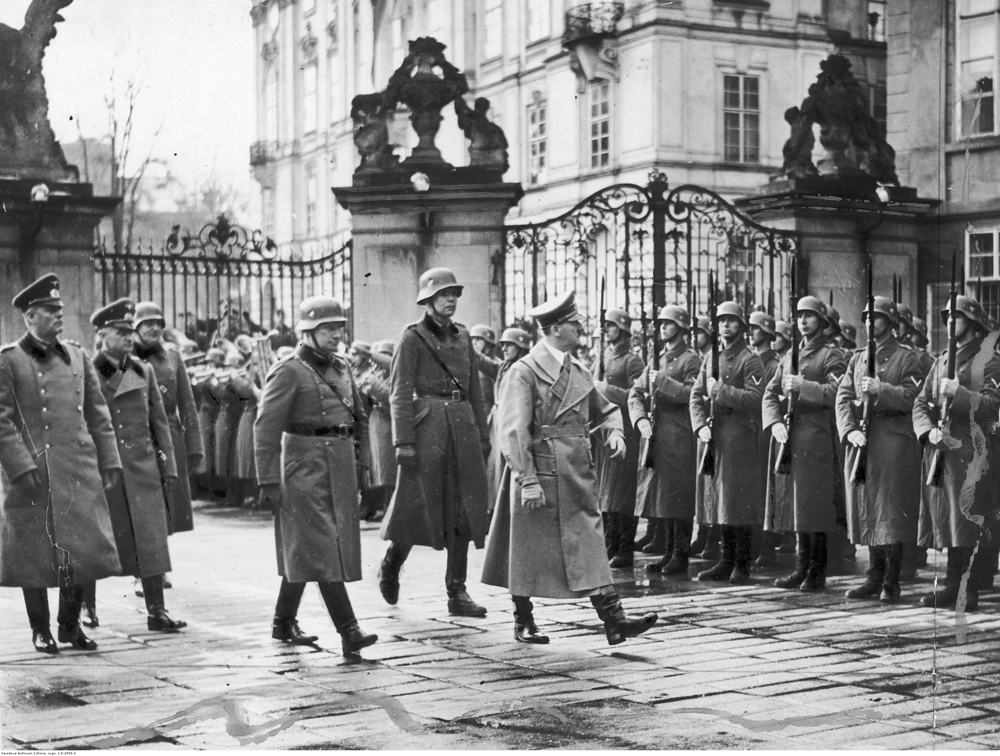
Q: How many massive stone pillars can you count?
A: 3